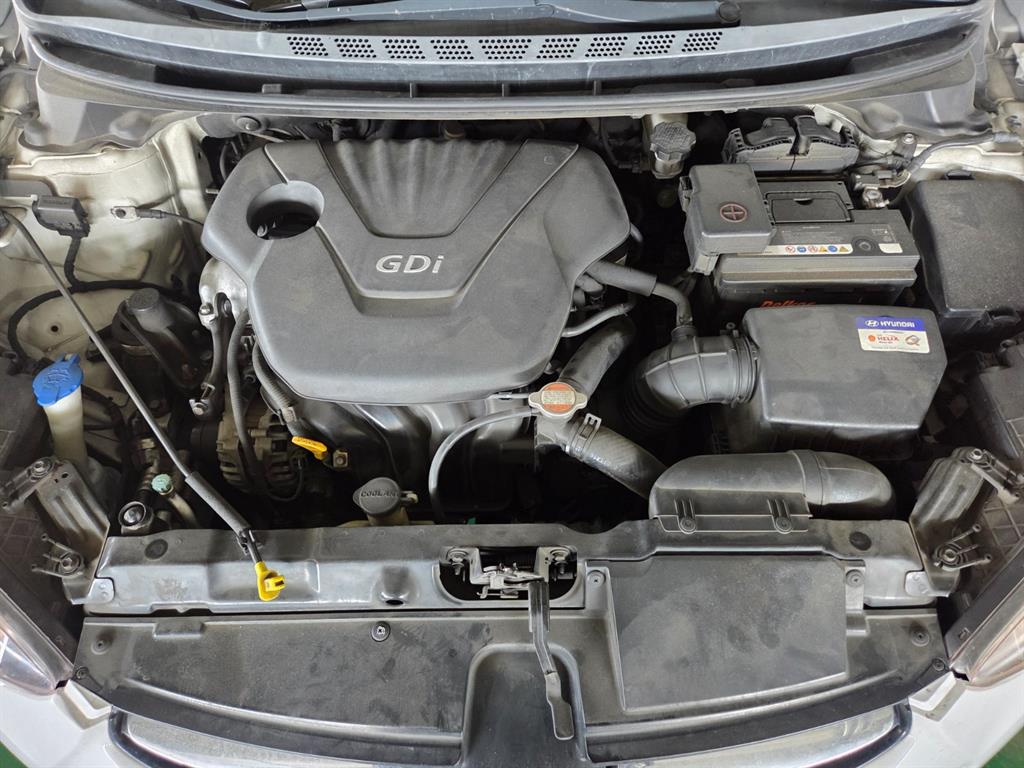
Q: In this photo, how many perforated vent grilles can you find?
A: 9